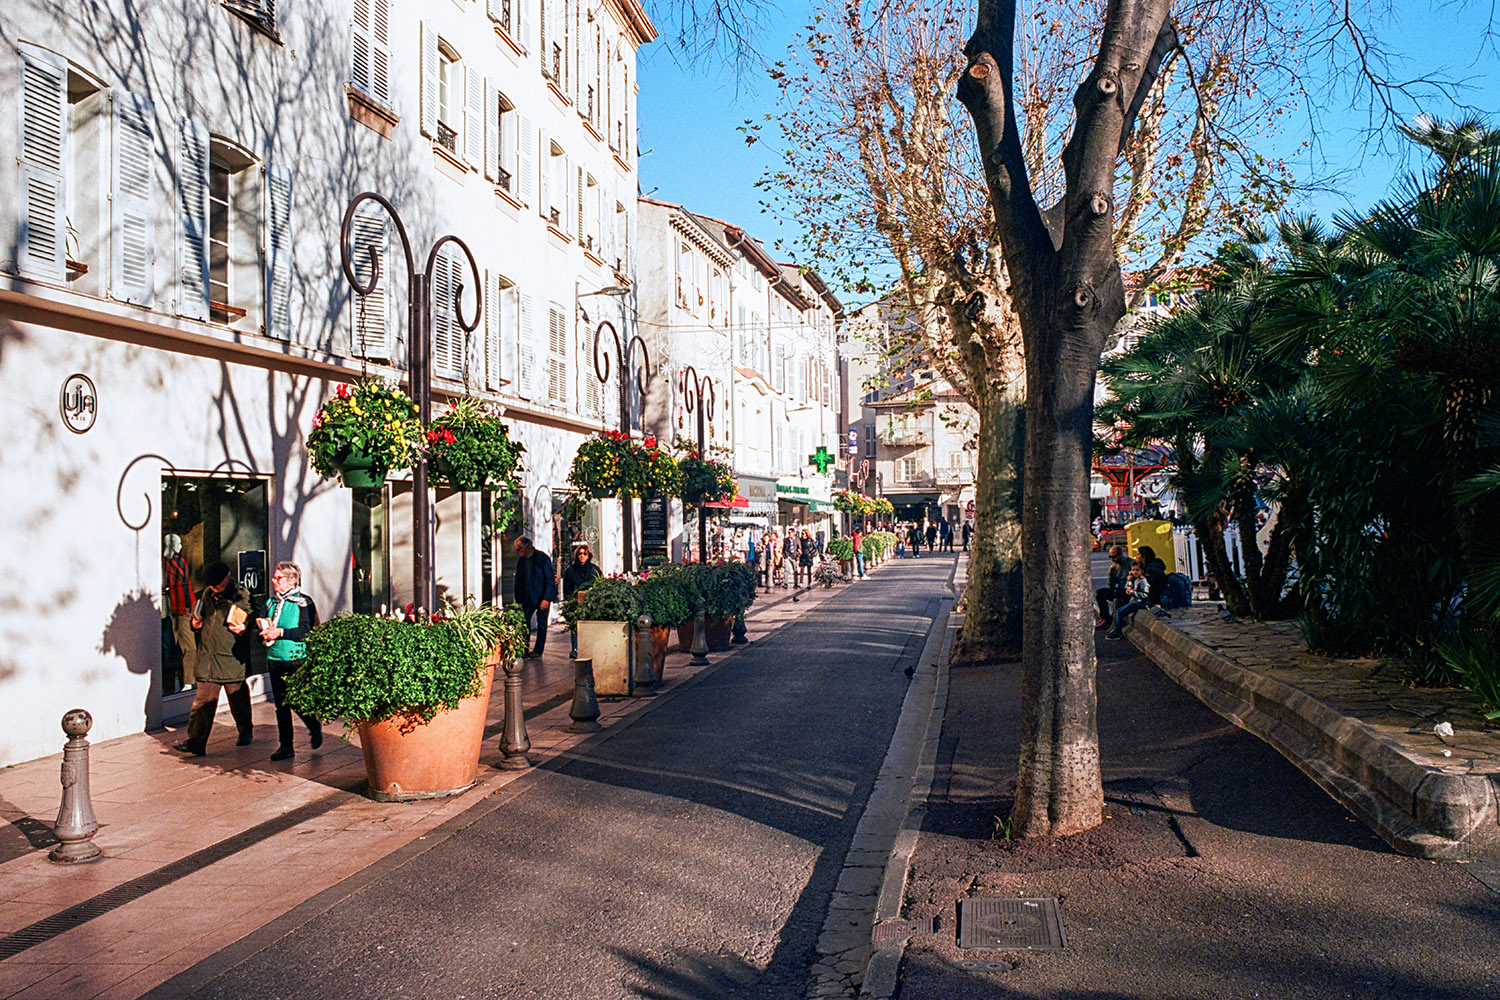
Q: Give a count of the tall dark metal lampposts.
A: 3